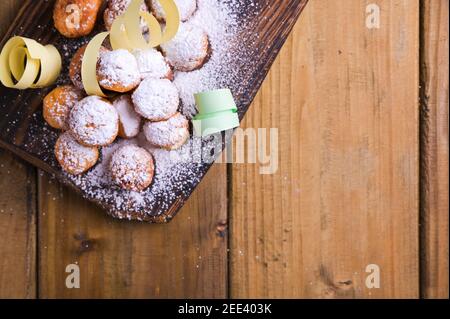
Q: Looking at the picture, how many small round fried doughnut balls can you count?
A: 14